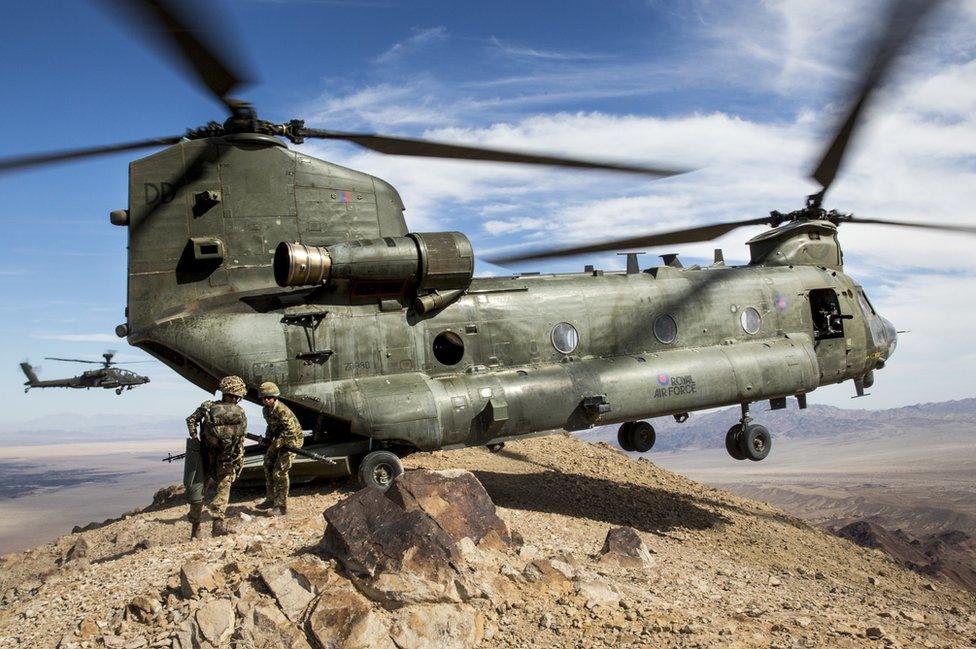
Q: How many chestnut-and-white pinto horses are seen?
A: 0